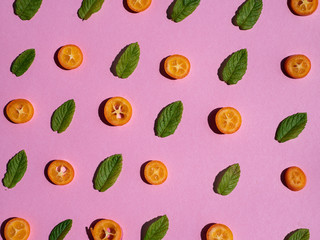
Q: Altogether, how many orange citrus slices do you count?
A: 14